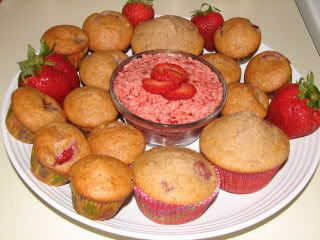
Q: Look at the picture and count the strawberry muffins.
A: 15